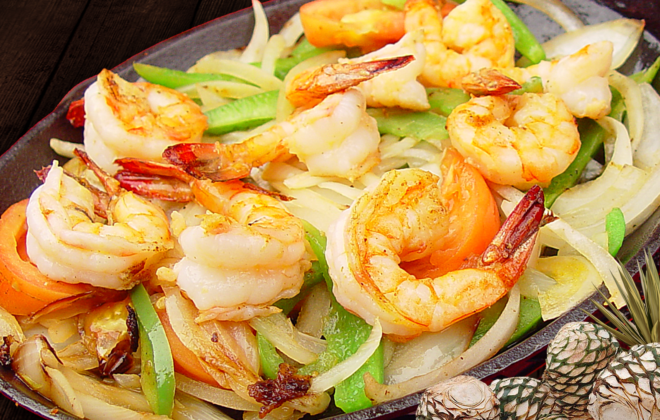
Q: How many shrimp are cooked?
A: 9